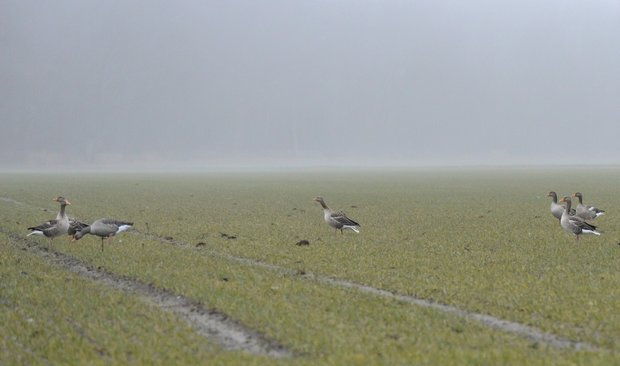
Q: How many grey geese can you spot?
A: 7